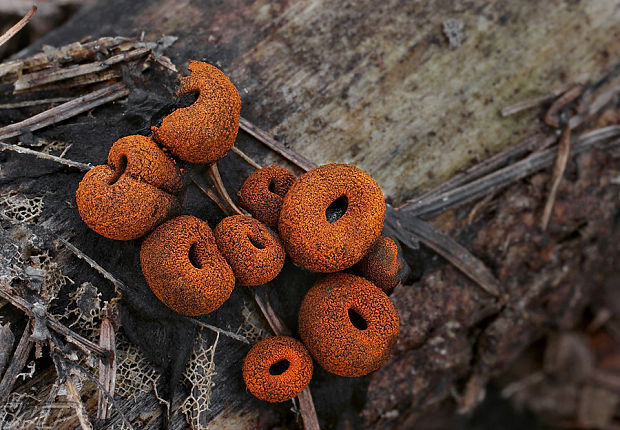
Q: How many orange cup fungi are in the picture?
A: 9